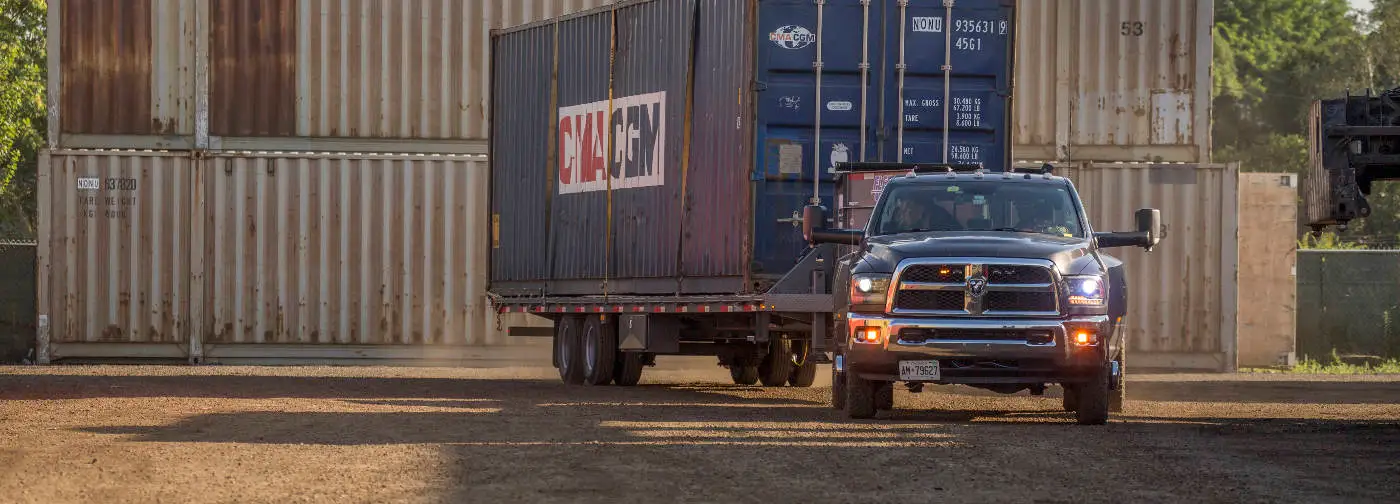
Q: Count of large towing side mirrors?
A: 2